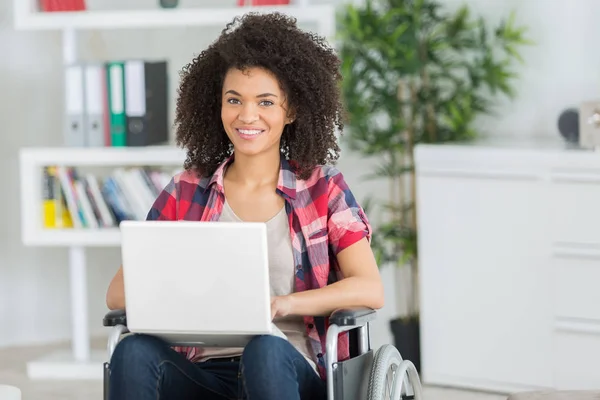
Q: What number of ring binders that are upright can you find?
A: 4